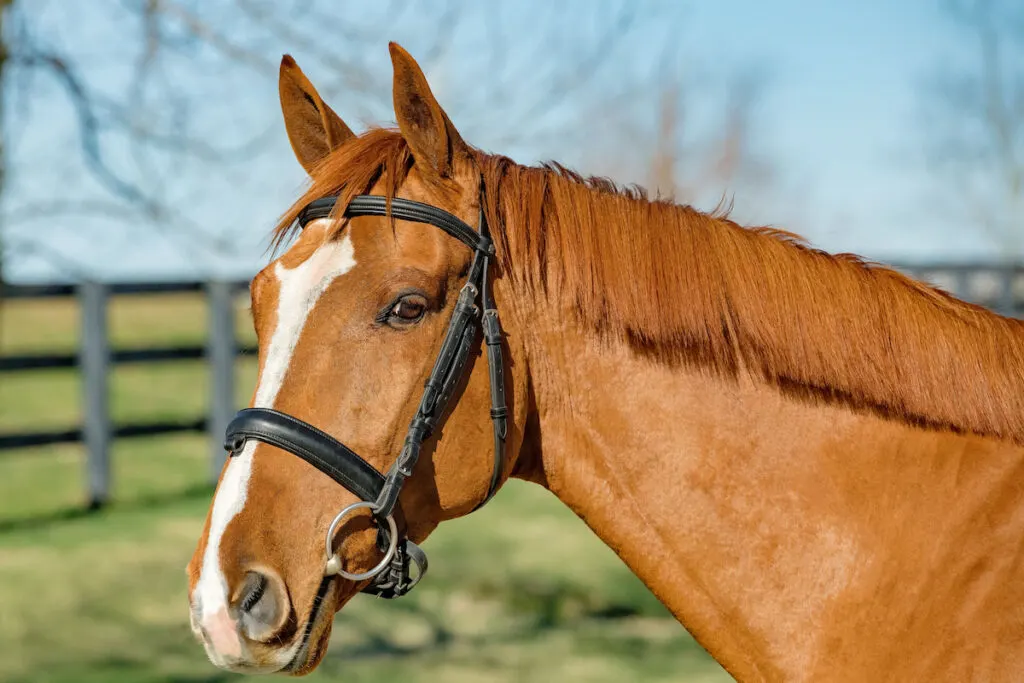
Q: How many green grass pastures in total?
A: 1